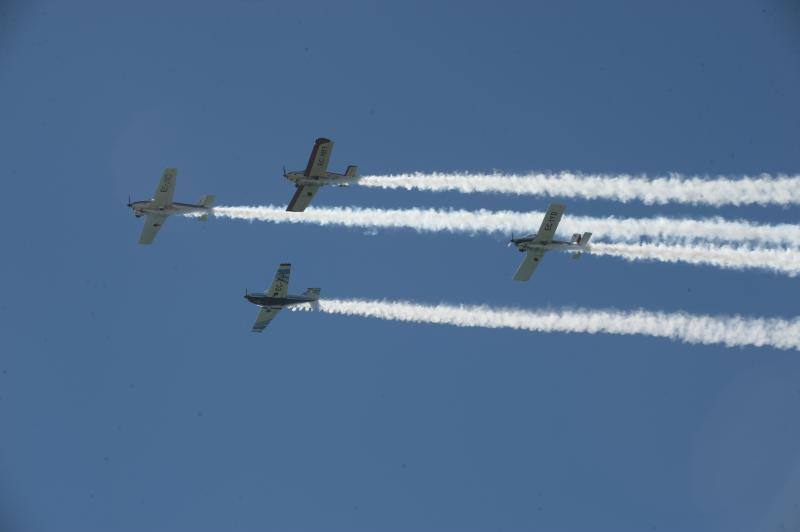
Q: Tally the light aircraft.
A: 4